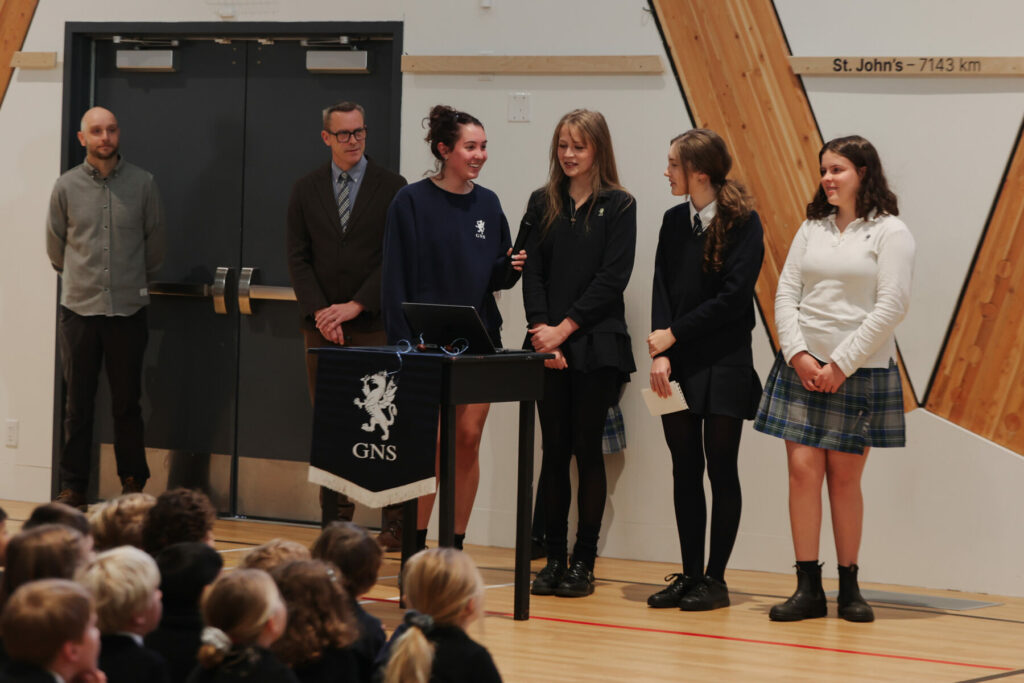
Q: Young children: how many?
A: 13